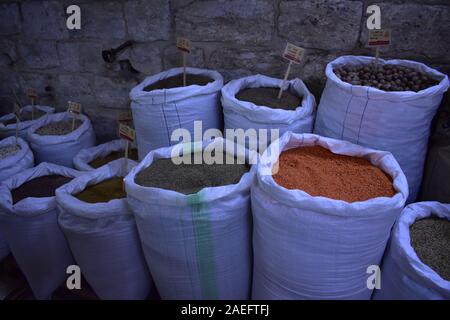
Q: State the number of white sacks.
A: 12